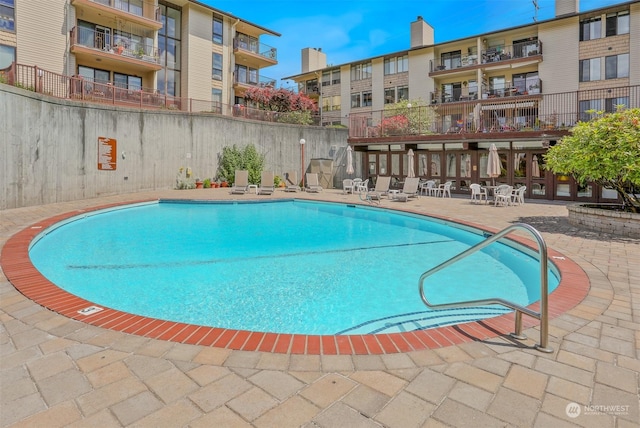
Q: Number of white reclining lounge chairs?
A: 6